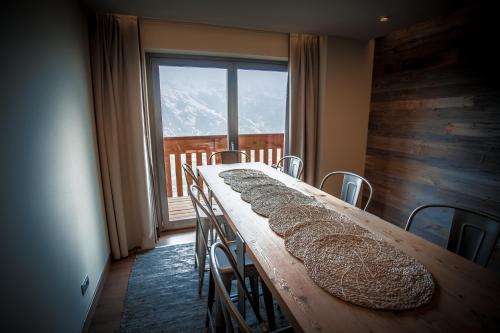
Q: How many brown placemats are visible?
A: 8